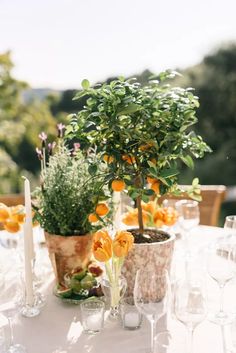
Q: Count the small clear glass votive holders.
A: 2